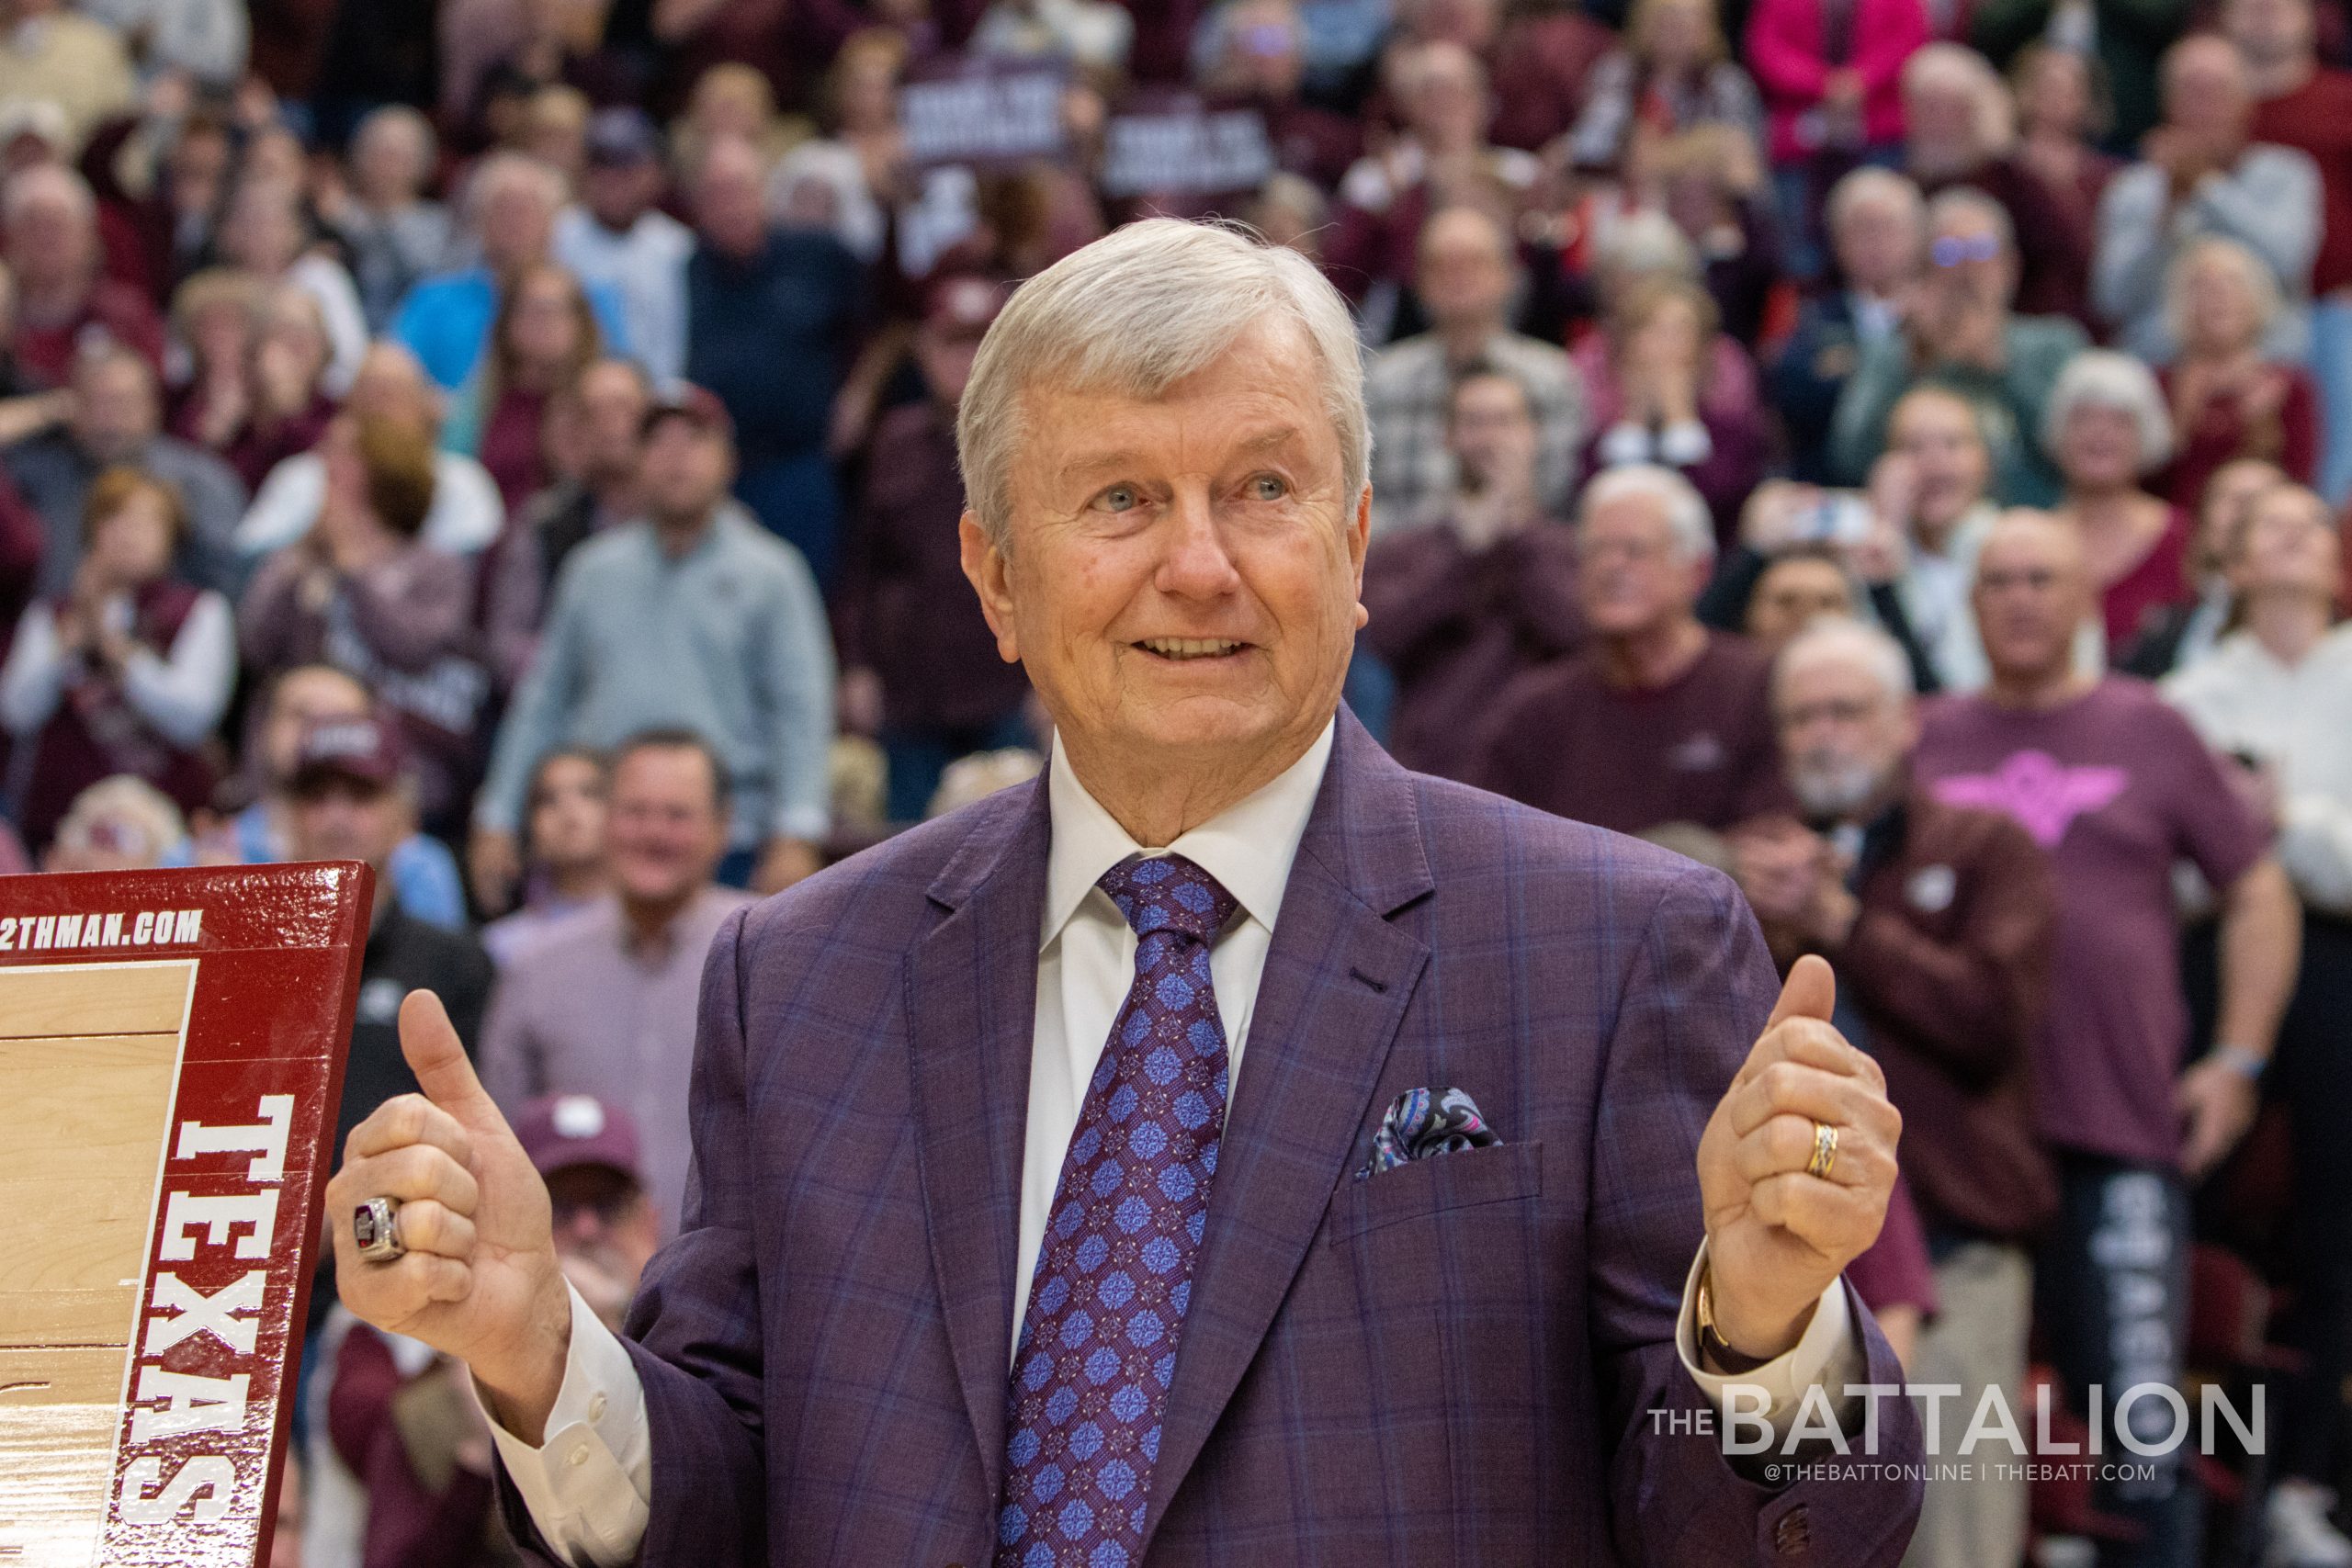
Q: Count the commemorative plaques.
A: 1